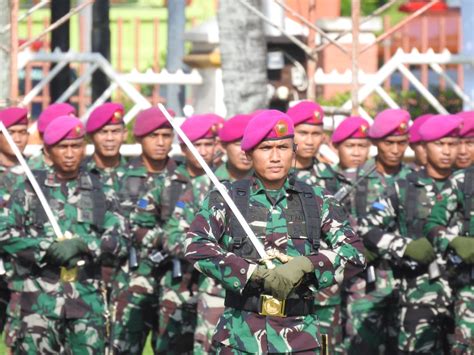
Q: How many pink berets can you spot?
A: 14